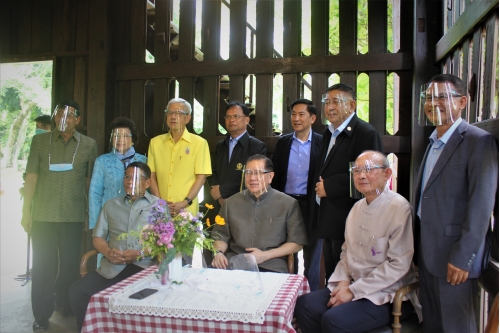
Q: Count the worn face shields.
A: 8